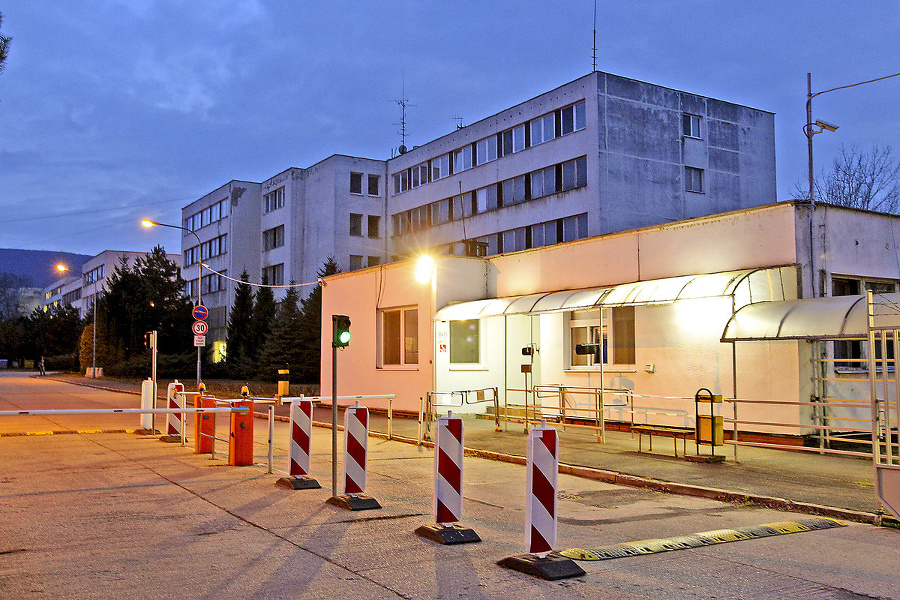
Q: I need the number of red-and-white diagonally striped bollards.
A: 5